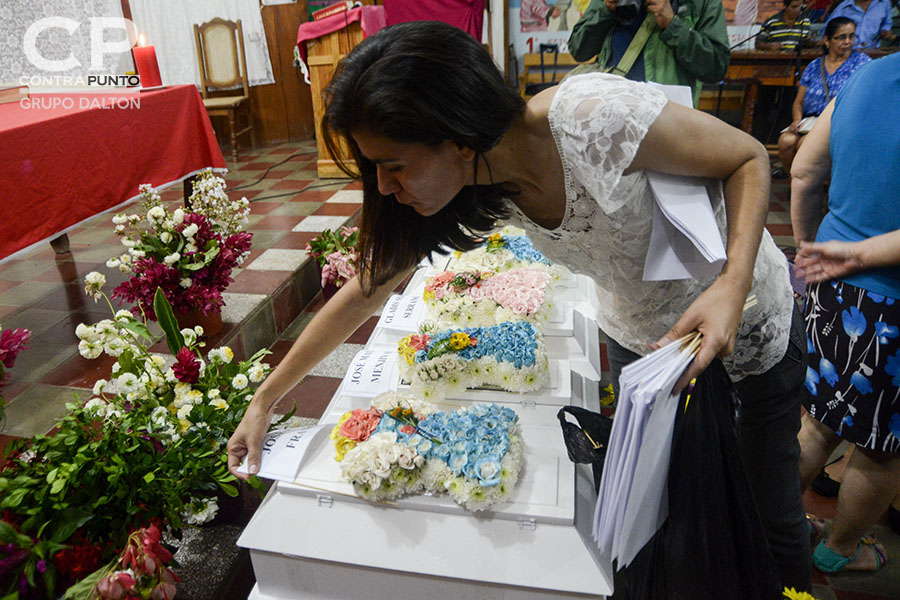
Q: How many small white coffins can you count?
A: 4